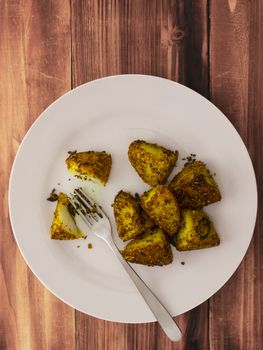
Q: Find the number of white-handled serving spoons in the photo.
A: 0